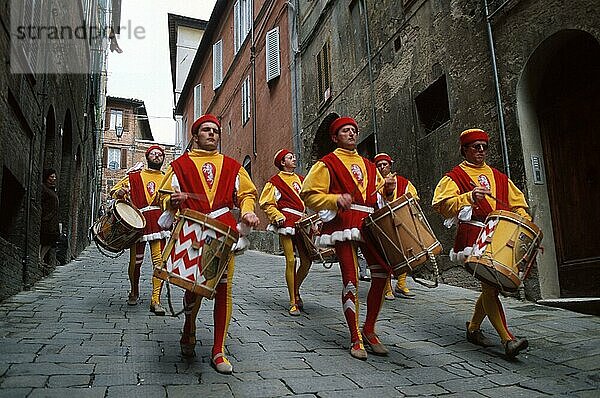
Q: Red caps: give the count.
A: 6